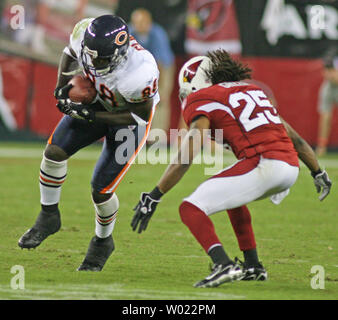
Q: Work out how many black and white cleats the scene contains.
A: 2